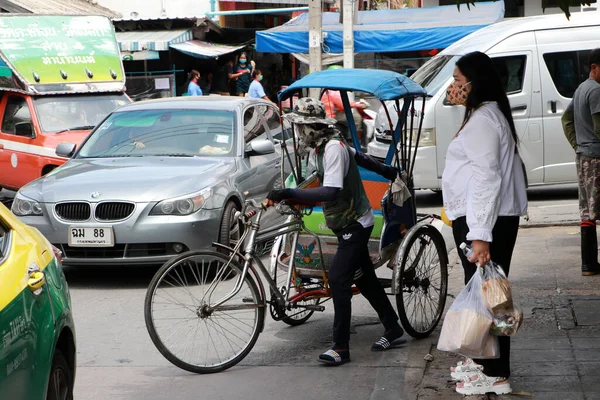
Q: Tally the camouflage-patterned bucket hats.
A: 1